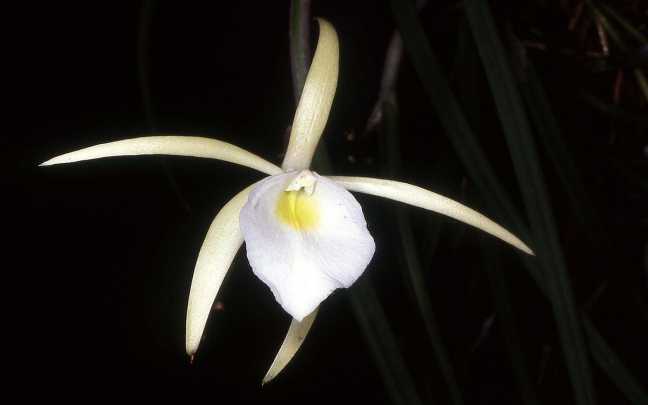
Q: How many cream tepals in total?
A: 5